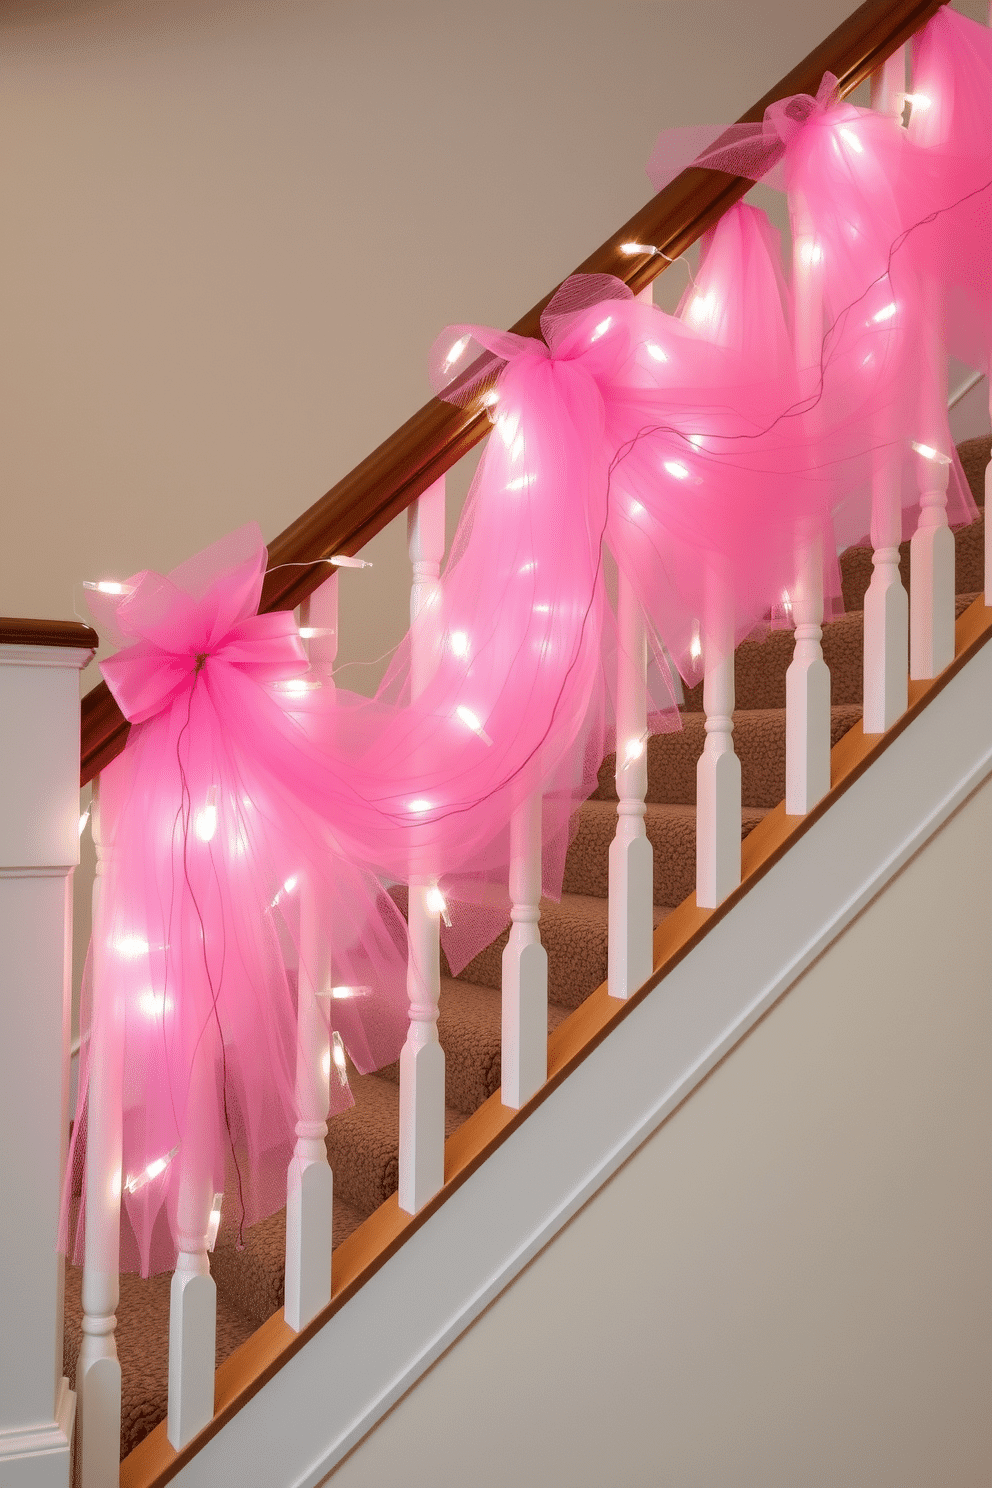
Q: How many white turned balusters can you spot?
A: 11